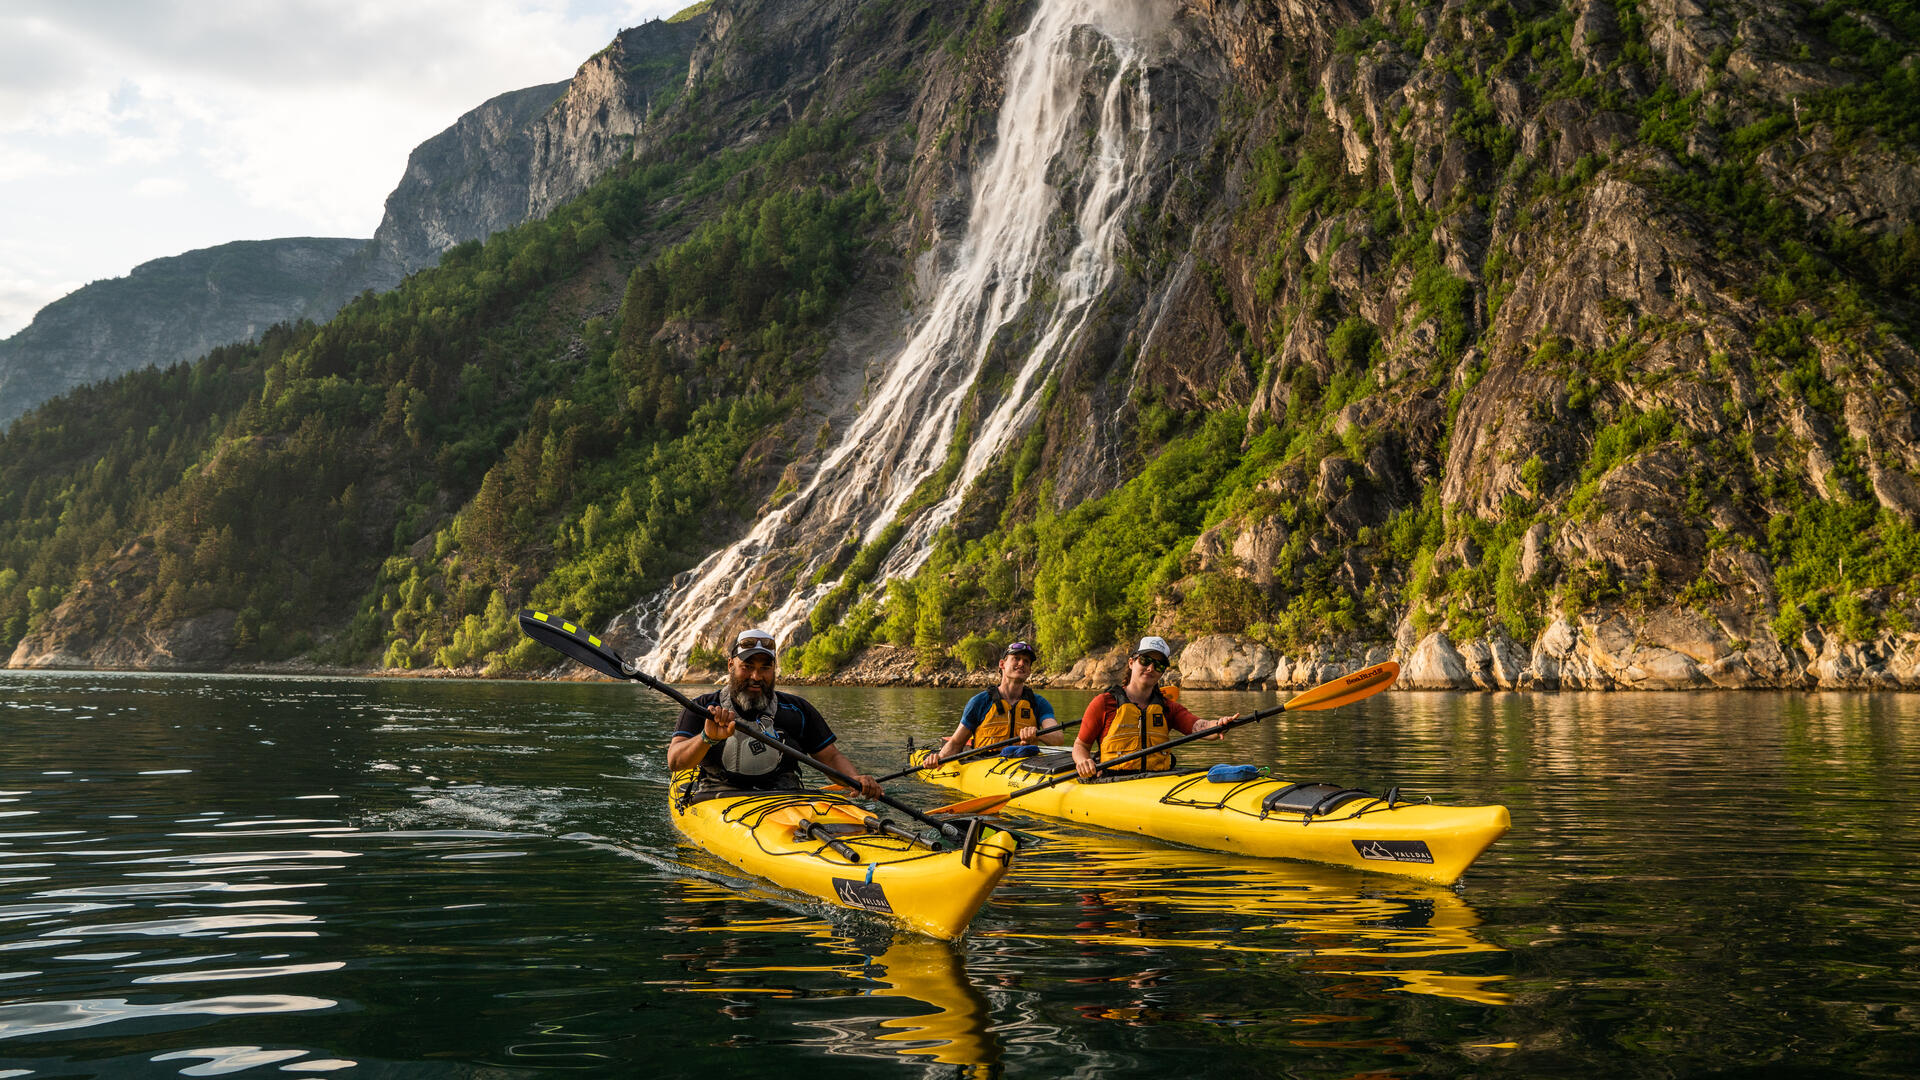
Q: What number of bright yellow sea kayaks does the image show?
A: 2